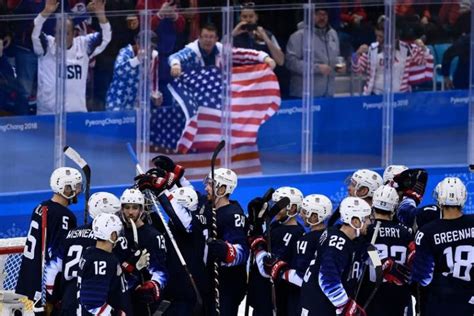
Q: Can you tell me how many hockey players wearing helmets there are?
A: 13